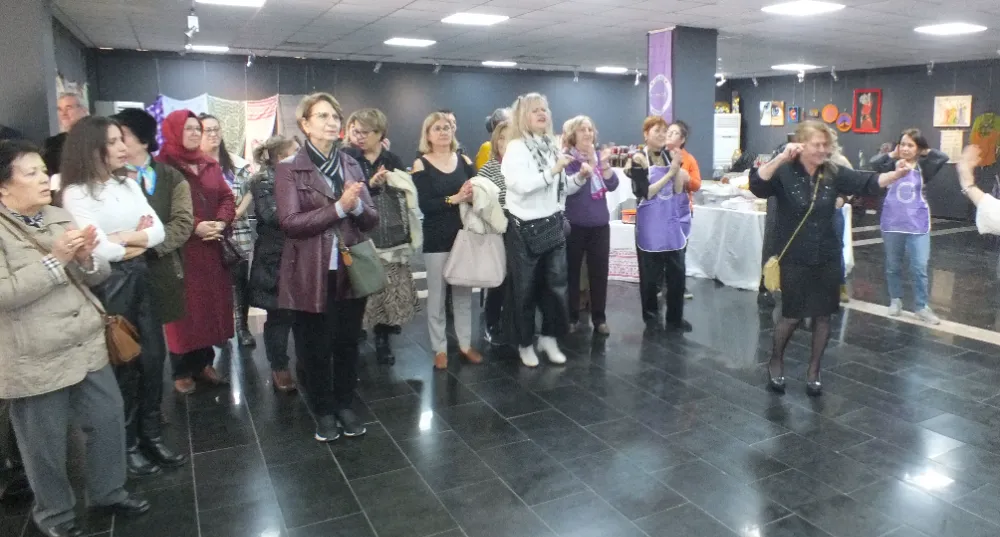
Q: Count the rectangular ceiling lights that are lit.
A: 9